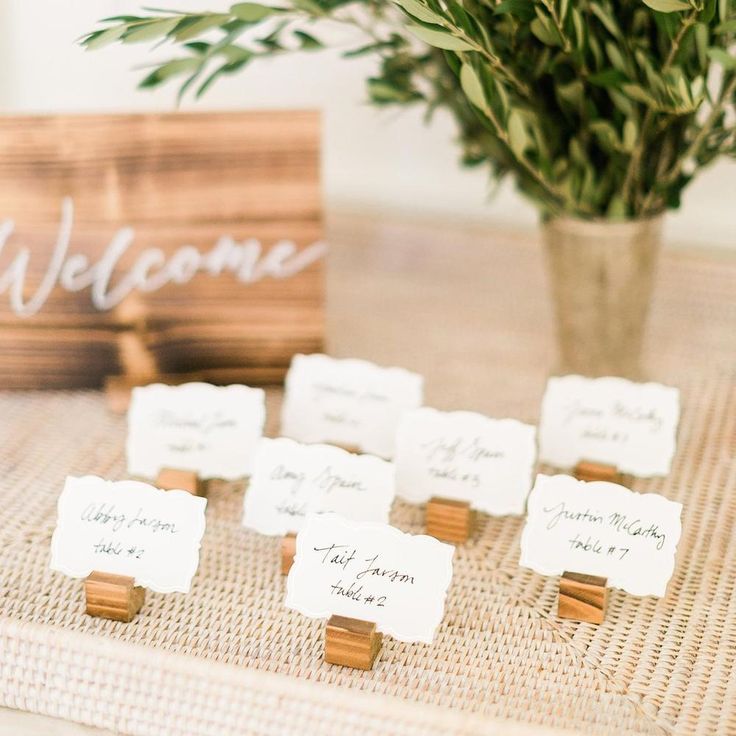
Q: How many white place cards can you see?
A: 8